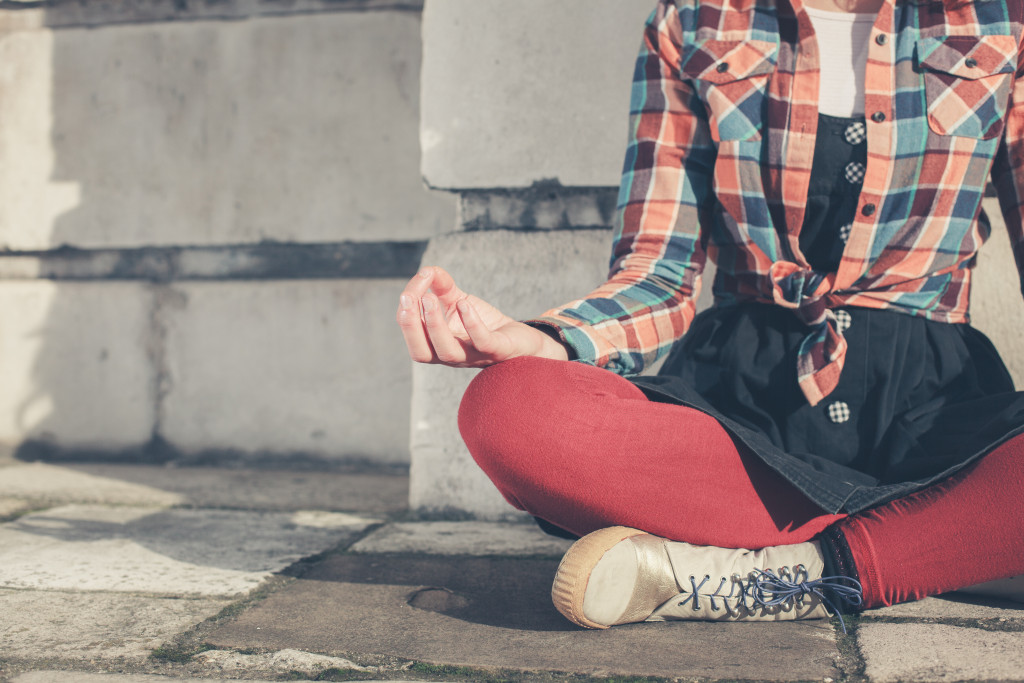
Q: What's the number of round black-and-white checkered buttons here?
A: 5